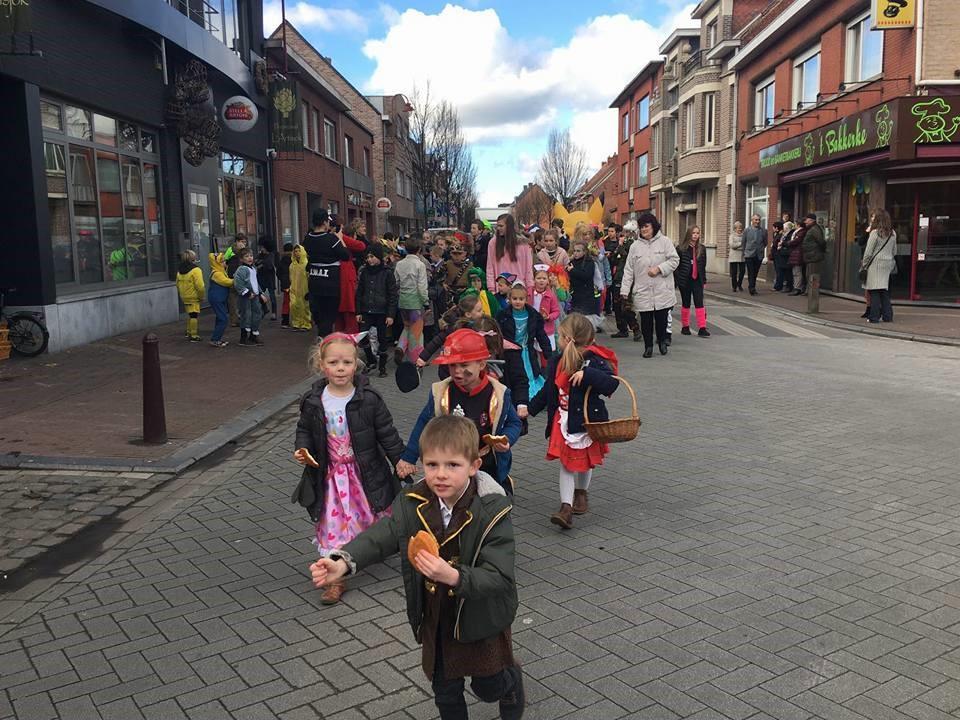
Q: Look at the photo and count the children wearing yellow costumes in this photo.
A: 3